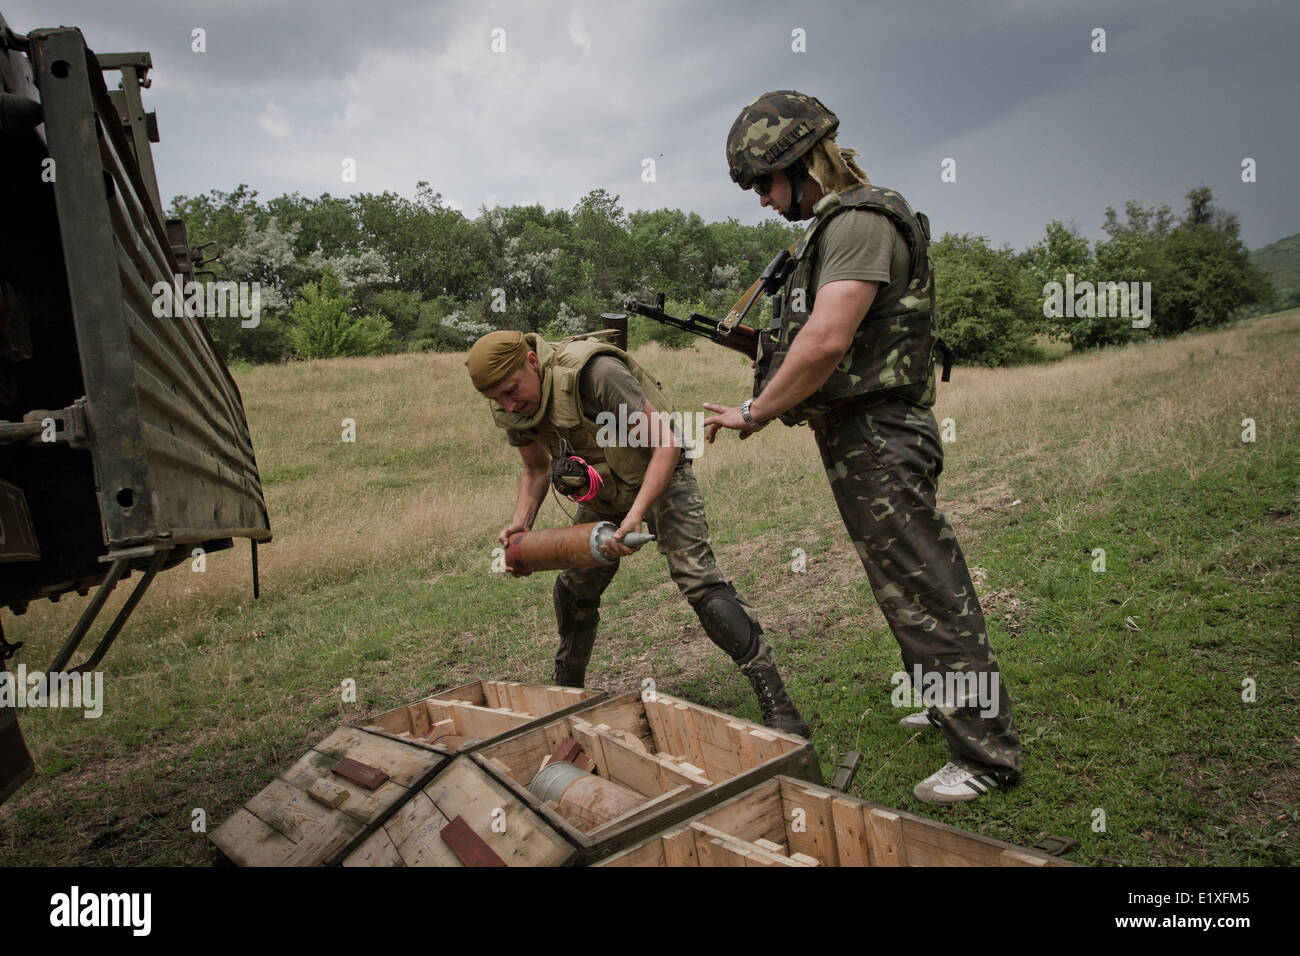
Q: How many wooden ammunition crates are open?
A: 3